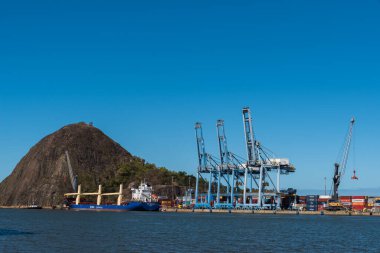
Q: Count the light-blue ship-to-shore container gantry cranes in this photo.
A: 3